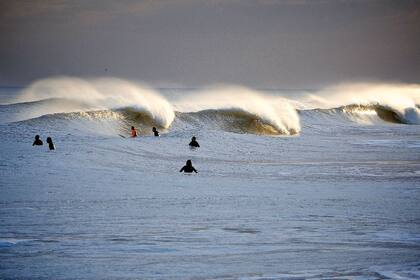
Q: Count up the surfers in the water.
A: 6